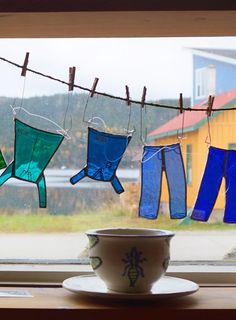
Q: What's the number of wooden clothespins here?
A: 7